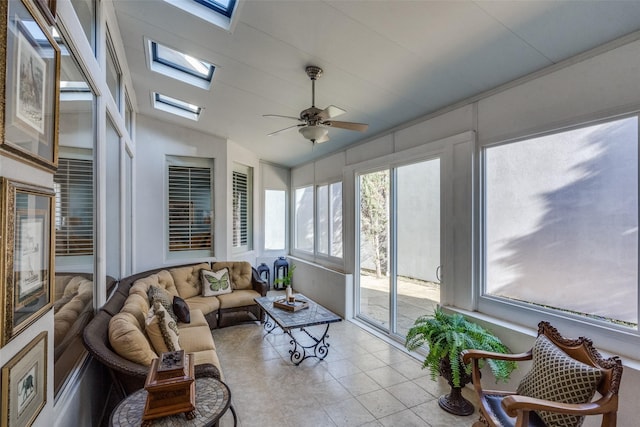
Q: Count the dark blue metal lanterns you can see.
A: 2